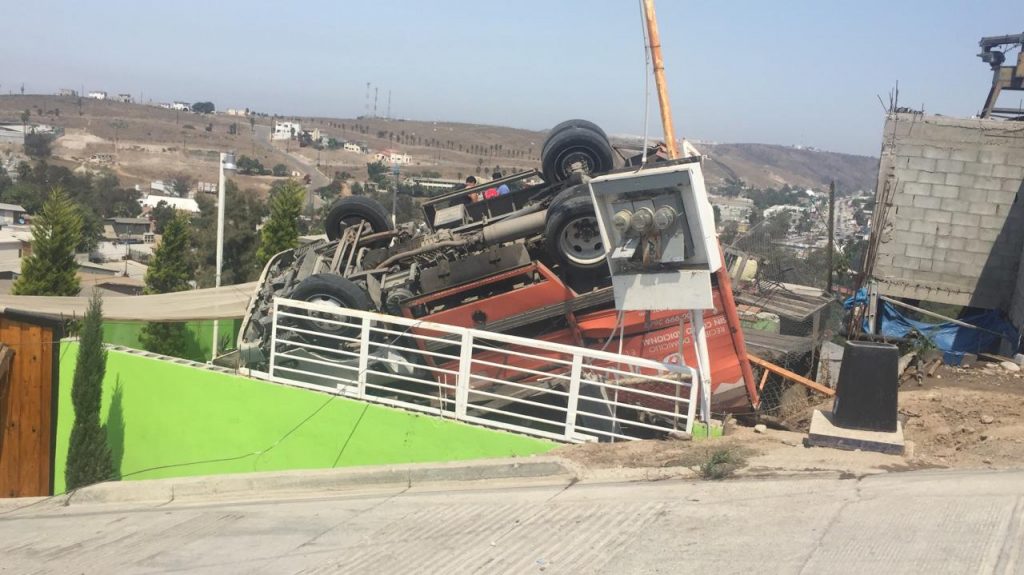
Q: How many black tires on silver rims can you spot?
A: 2